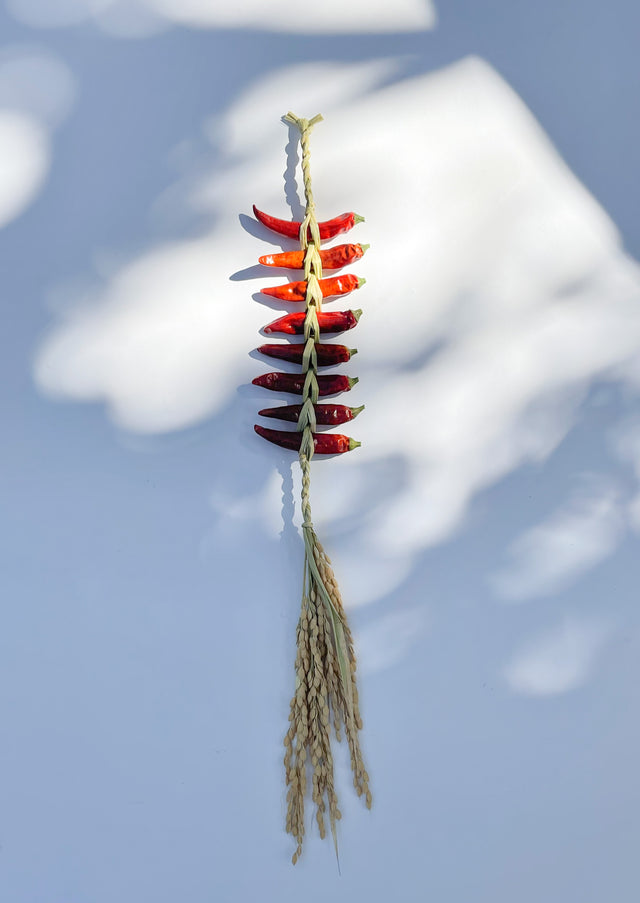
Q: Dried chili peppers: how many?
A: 8